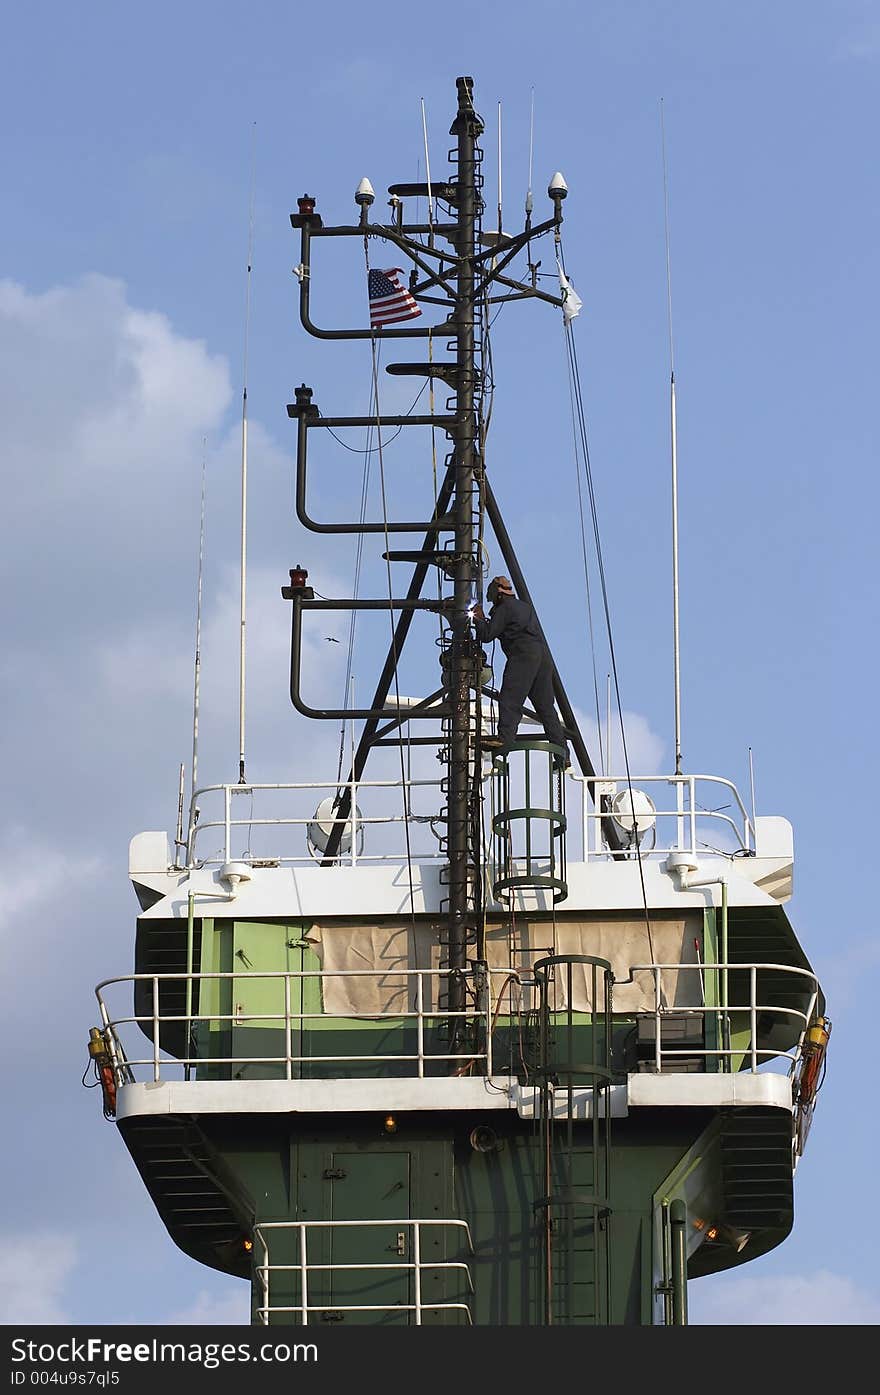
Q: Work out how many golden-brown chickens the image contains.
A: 0